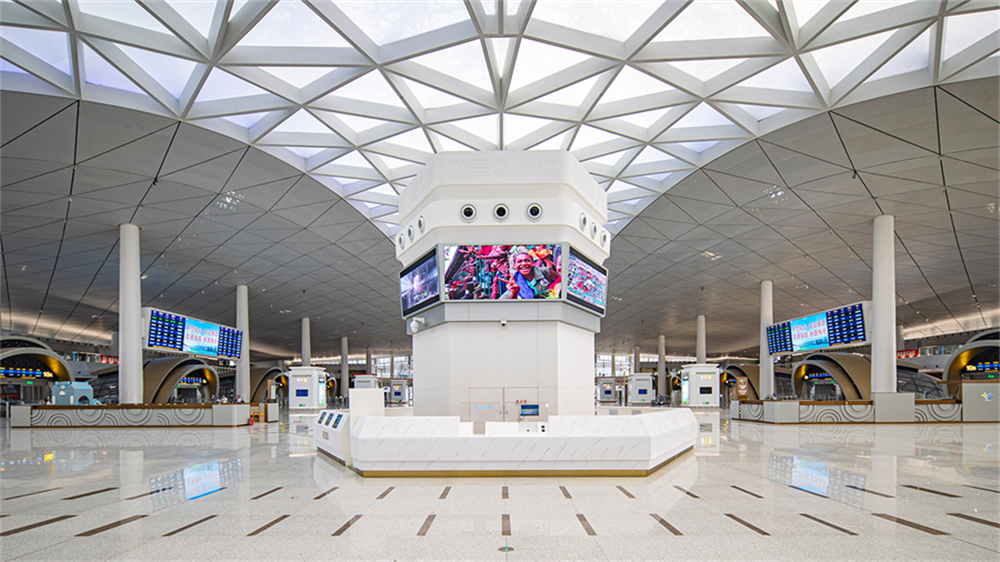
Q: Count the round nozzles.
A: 9